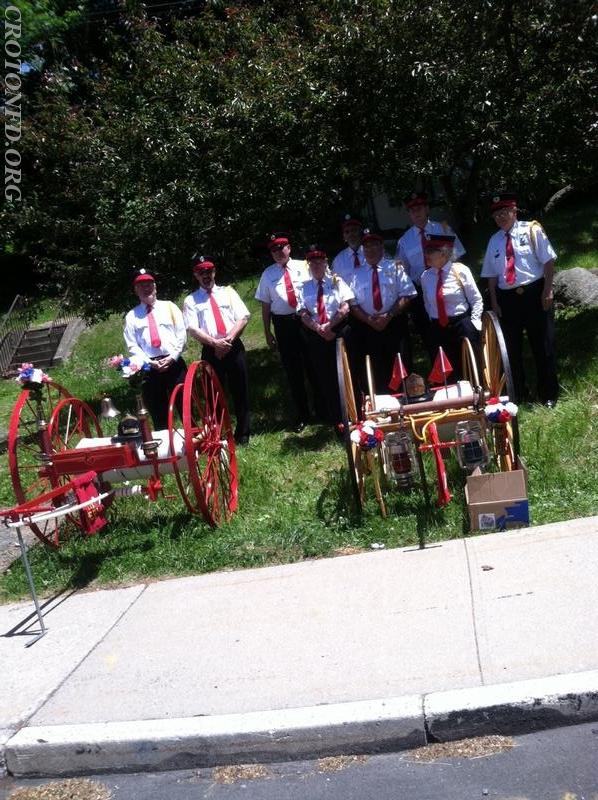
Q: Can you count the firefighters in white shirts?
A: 9